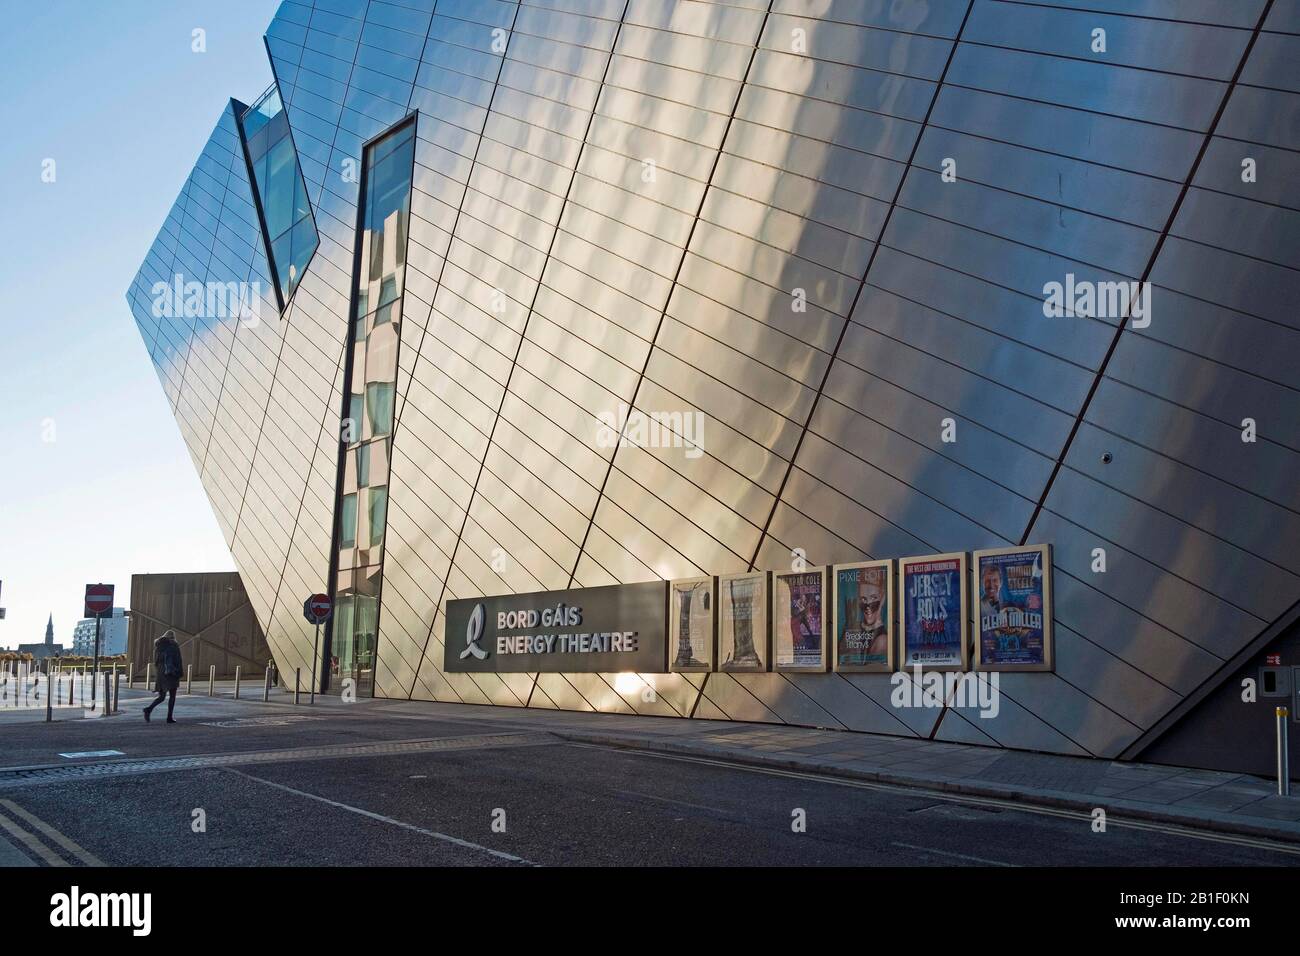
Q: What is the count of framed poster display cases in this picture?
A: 6